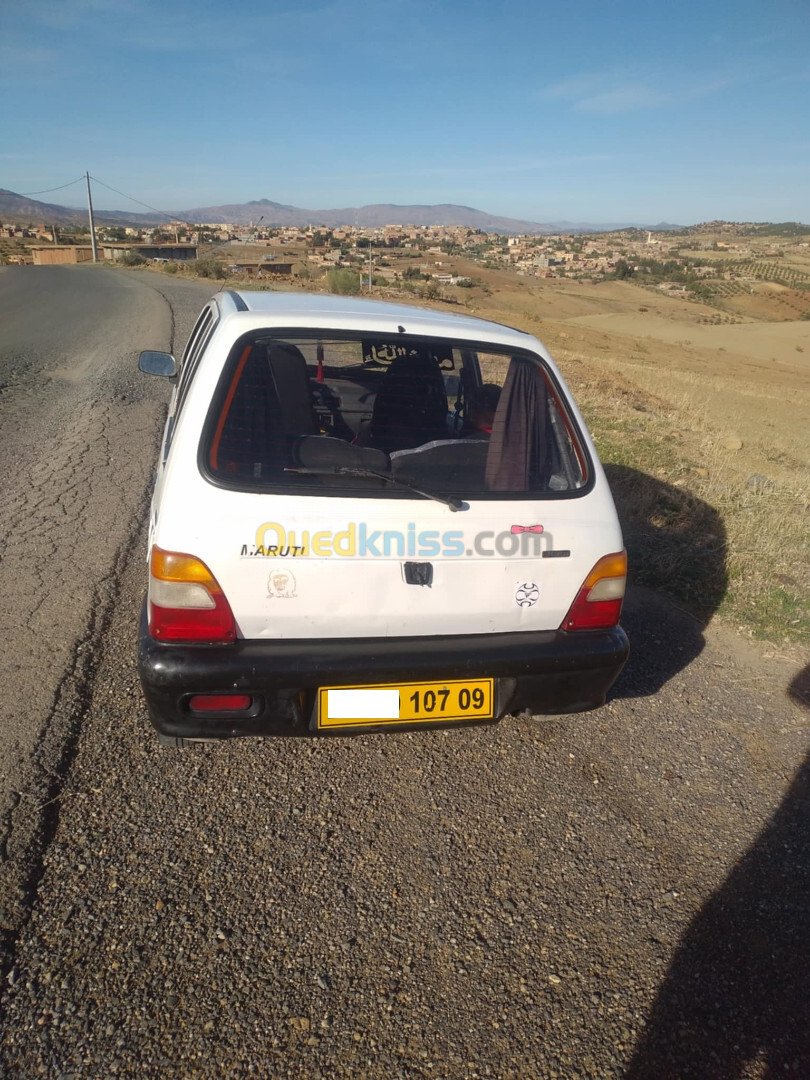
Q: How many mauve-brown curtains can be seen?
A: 1